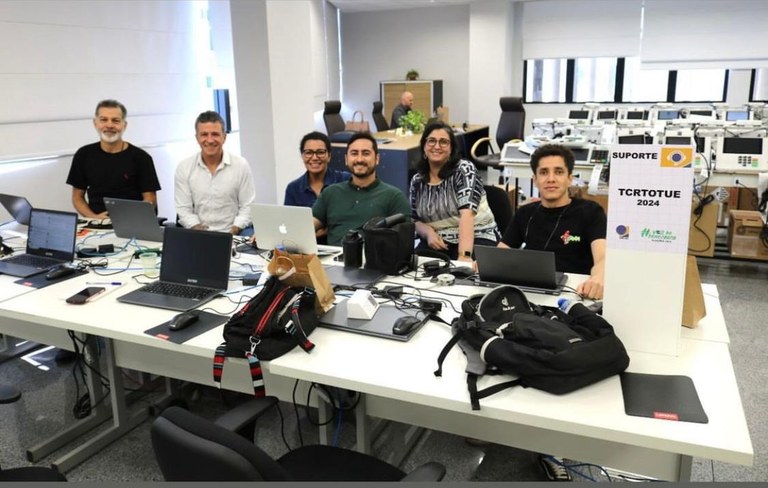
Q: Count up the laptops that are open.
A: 6